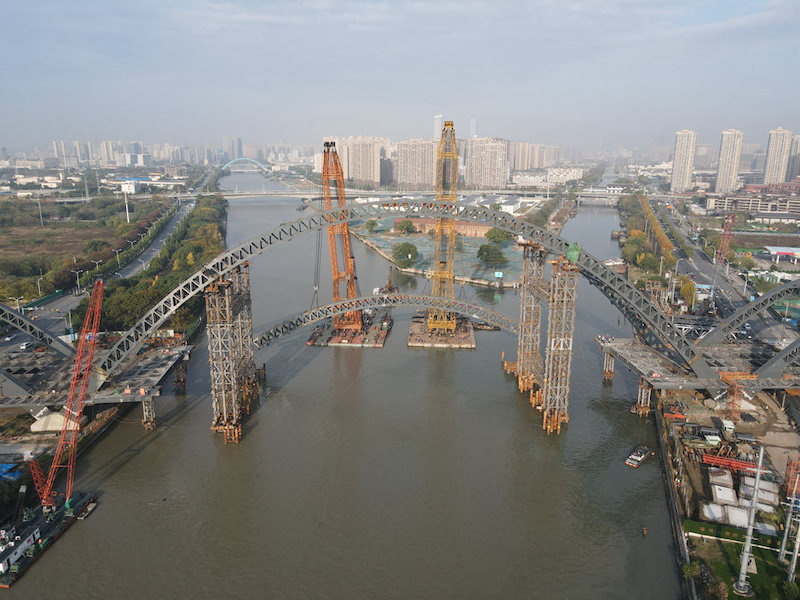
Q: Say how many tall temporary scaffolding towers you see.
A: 4